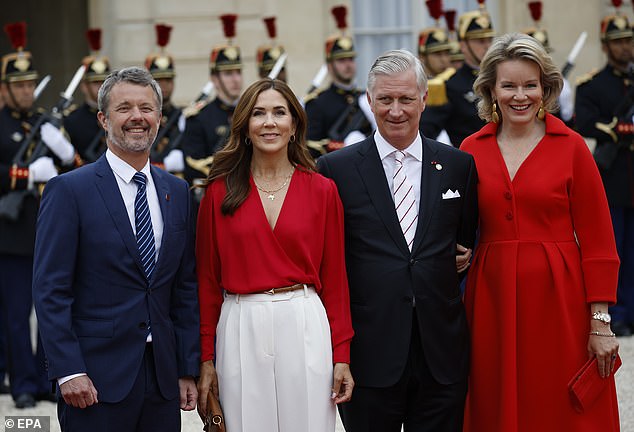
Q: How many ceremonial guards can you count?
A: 11